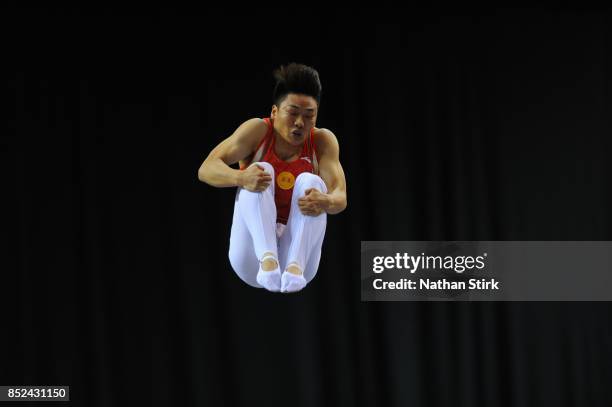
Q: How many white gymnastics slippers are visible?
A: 2